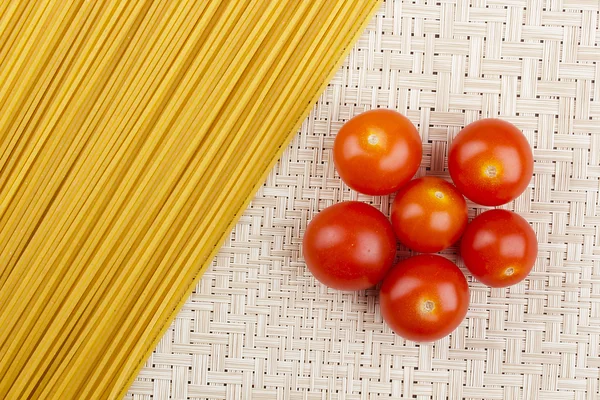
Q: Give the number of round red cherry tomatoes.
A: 6